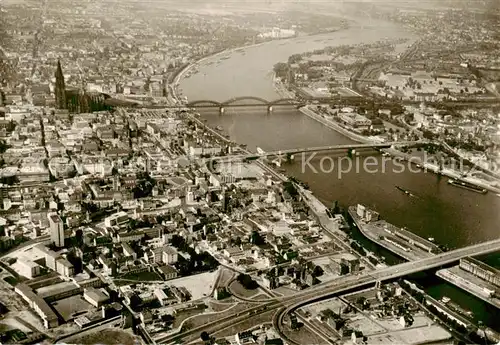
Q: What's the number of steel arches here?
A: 3